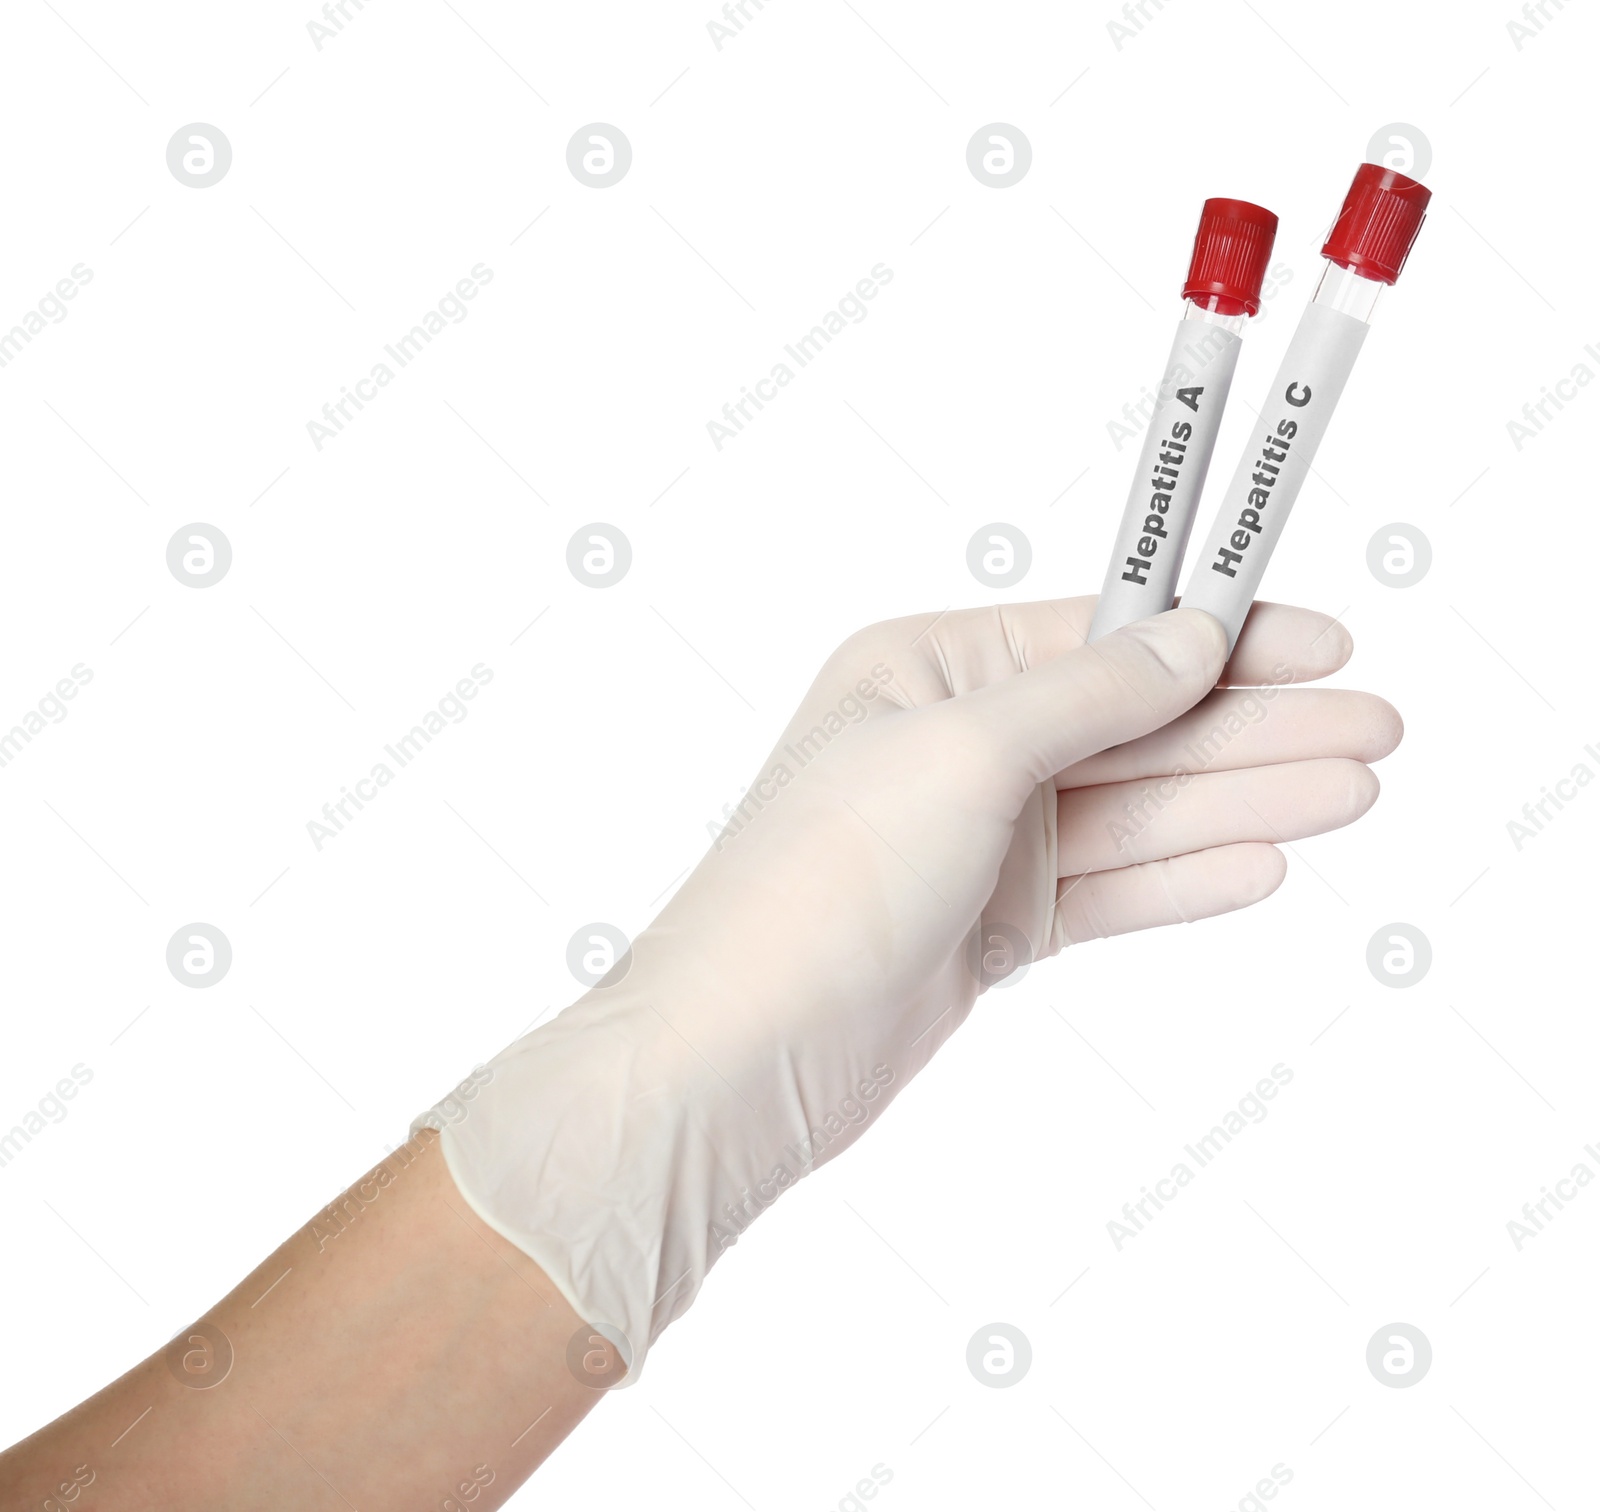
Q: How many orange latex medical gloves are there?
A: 0